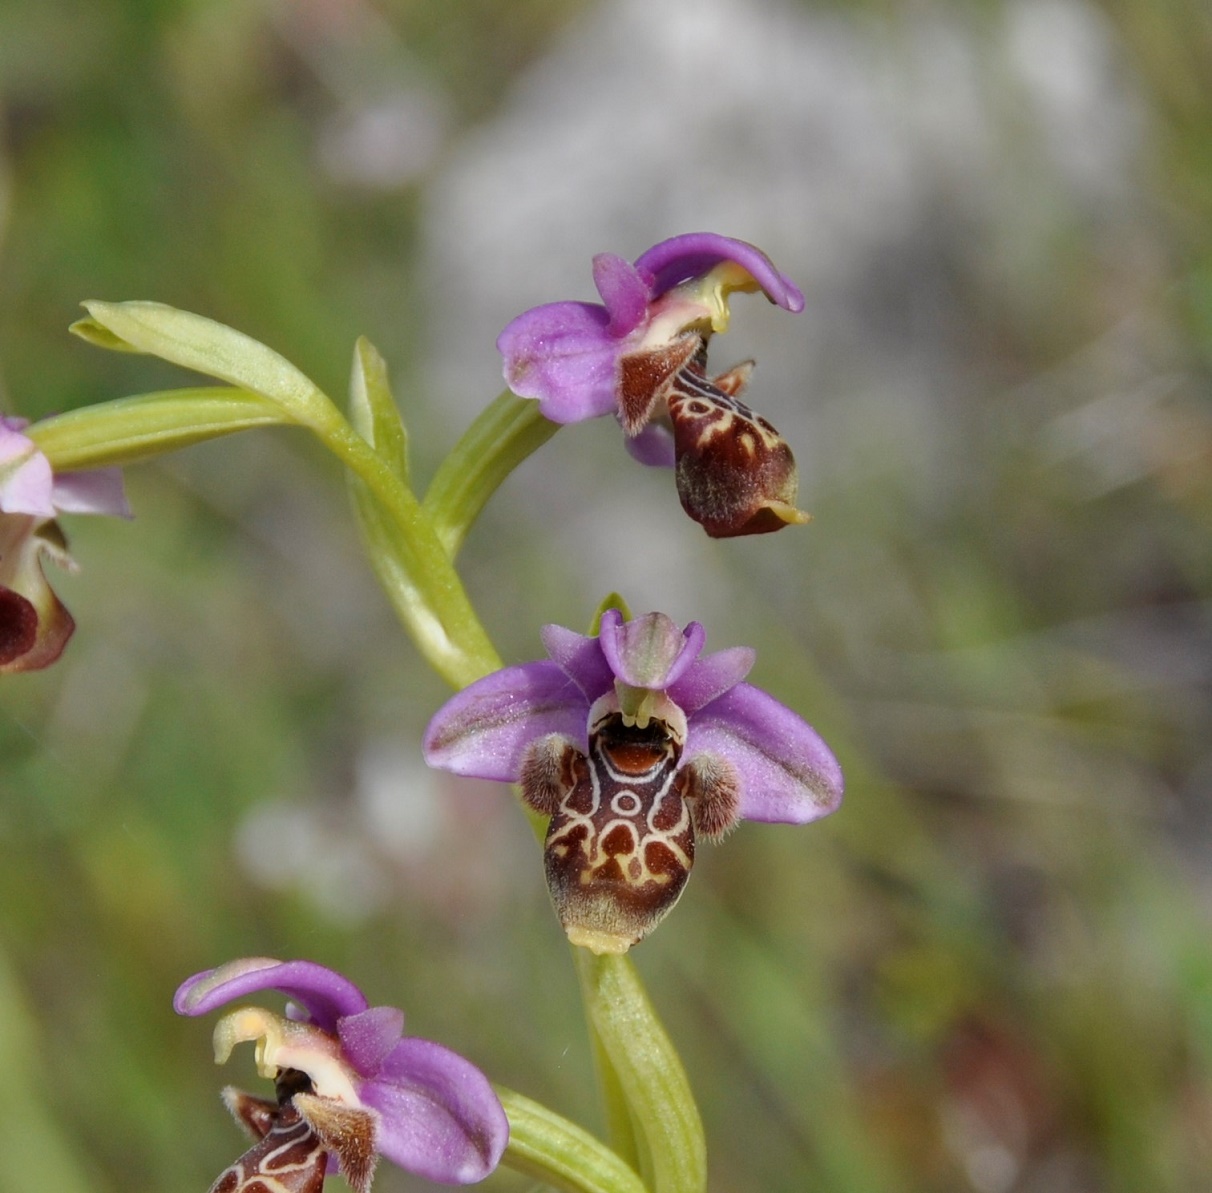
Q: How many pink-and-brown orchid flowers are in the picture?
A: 4